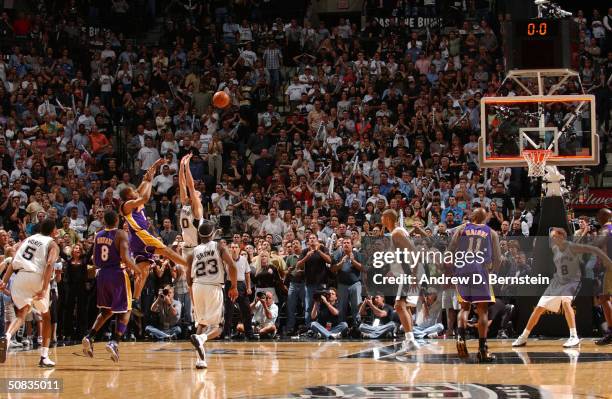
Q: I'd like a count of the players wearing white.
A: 5